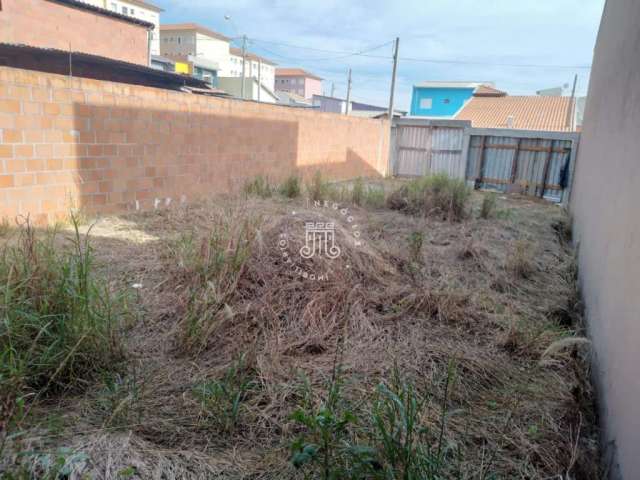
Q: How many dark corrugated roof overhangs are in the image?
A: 2